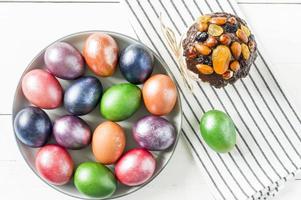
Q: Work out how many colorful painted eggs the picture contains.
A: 15